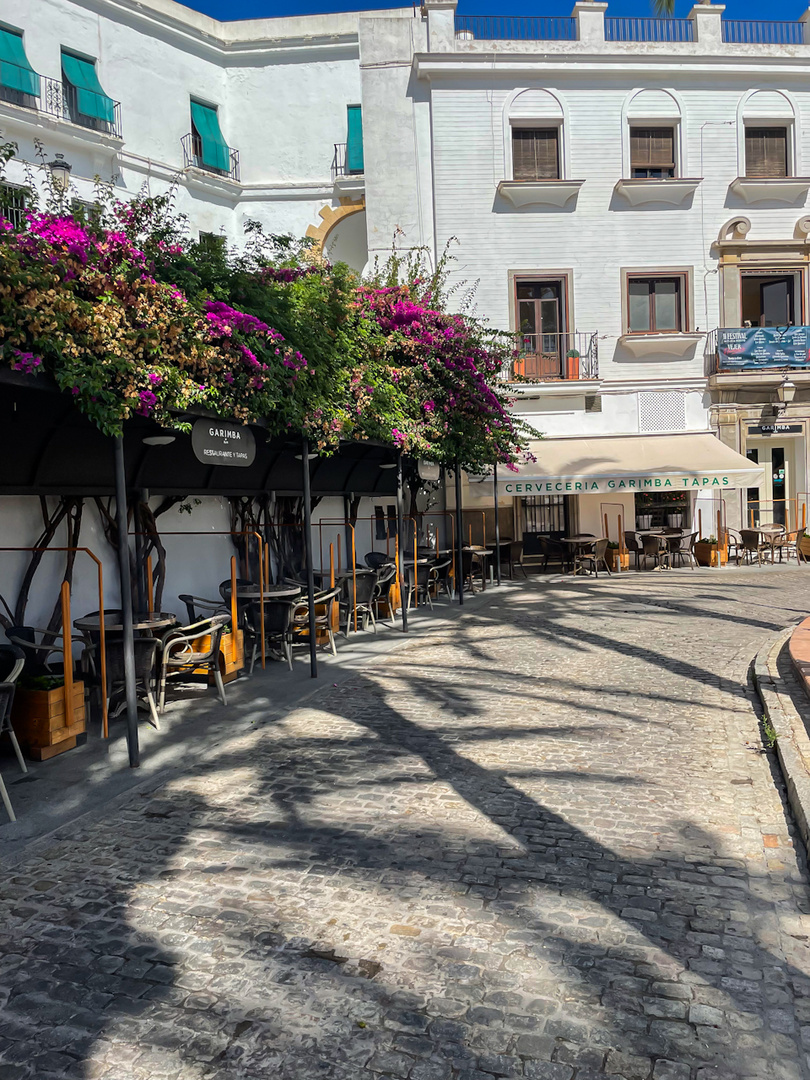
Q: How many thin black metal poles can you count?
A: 5